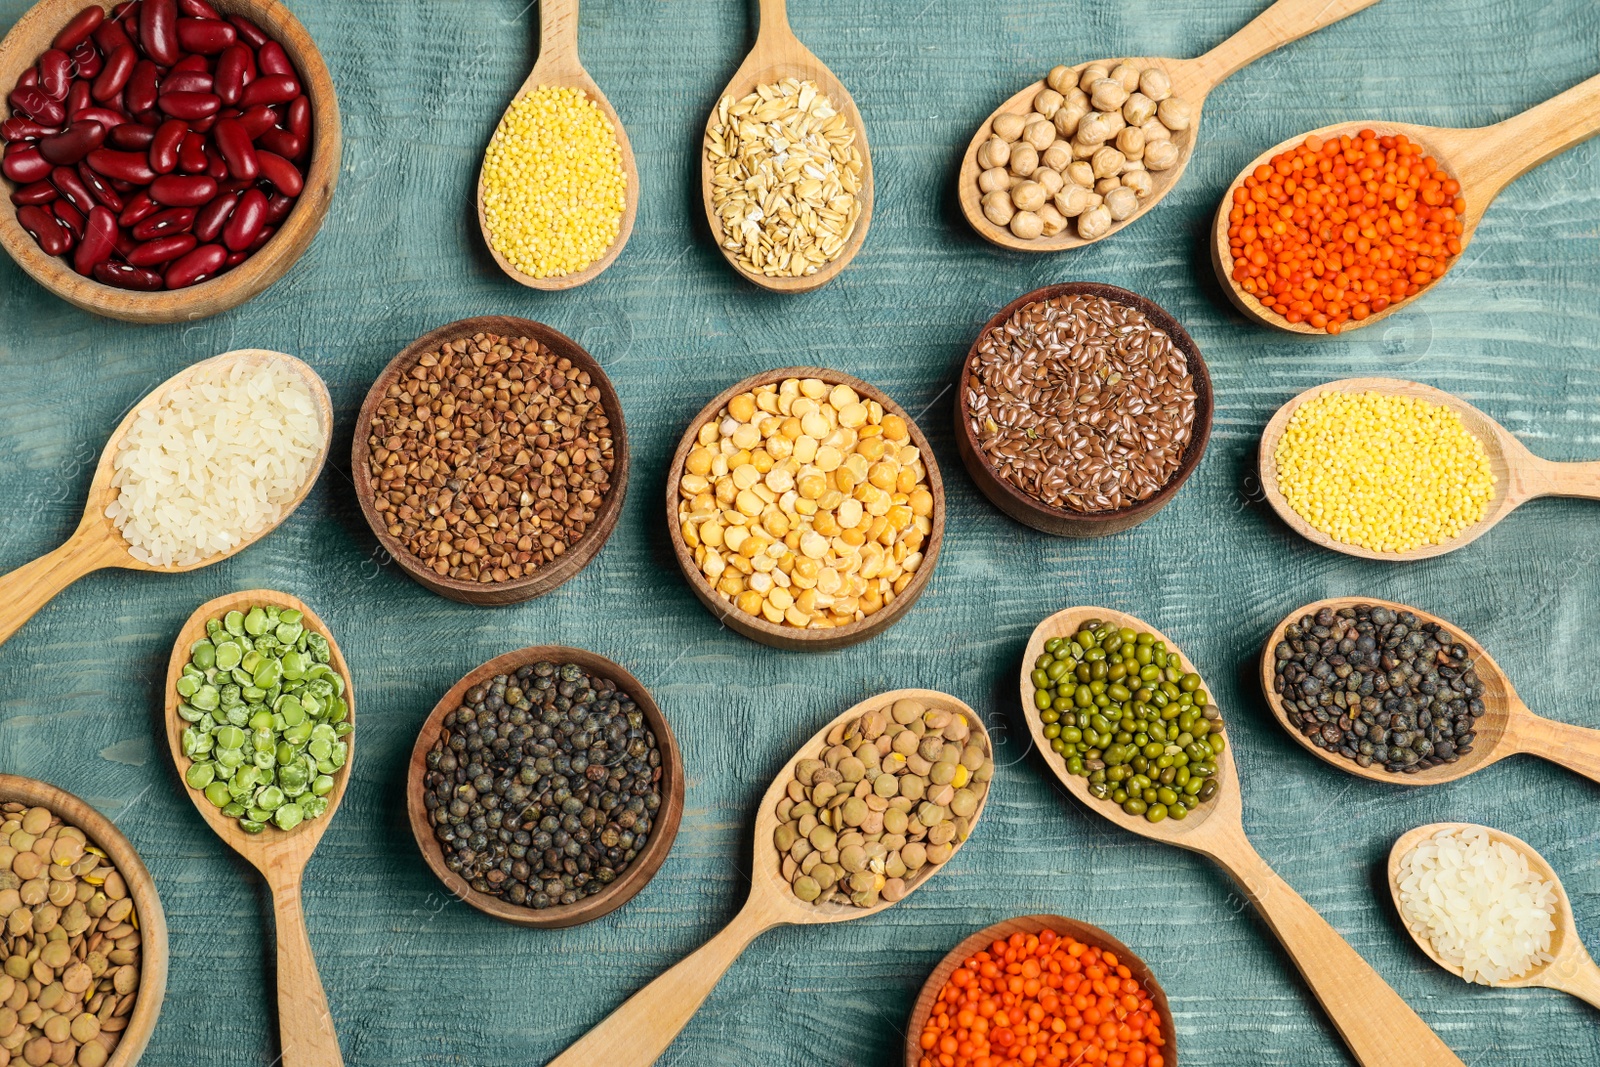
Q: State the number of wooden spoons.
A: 11